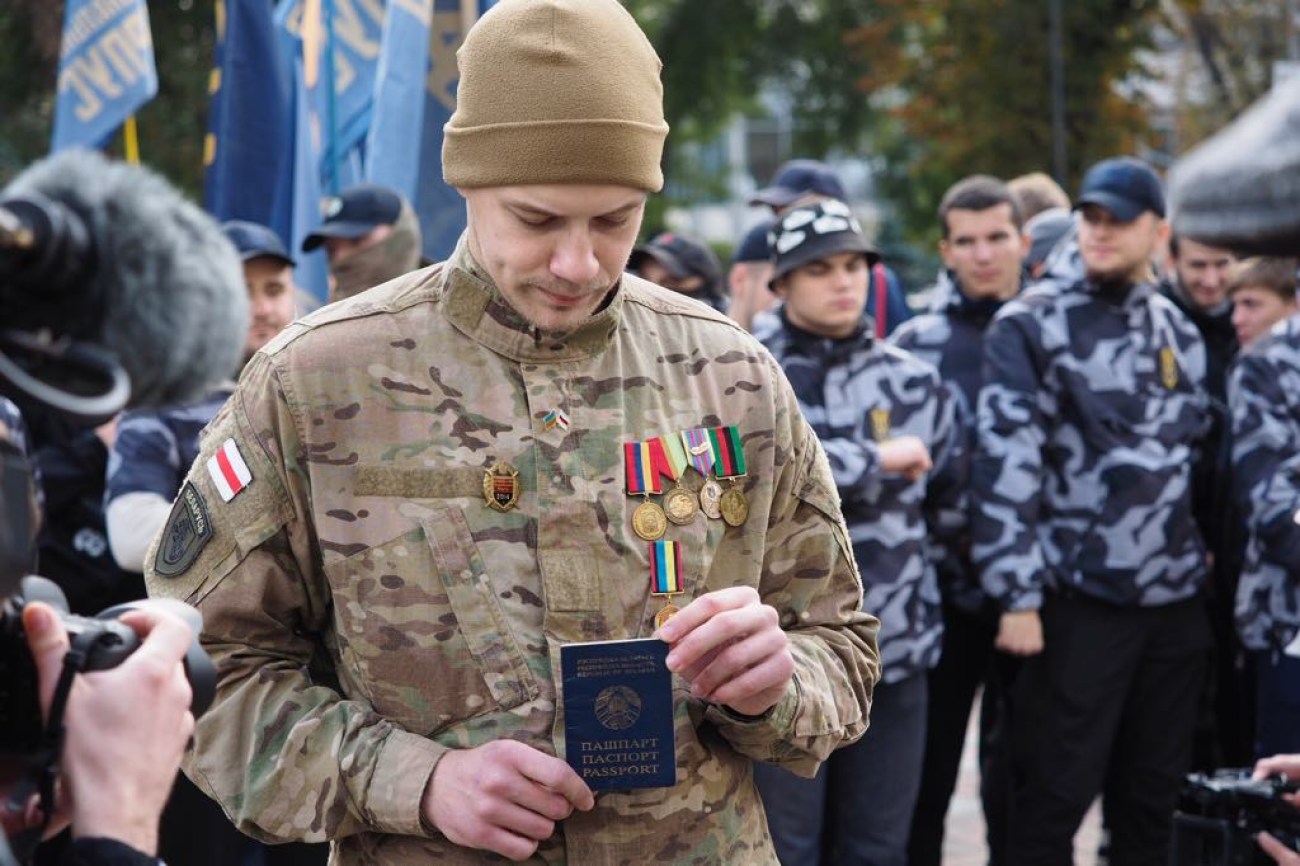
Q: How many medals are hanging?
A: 5